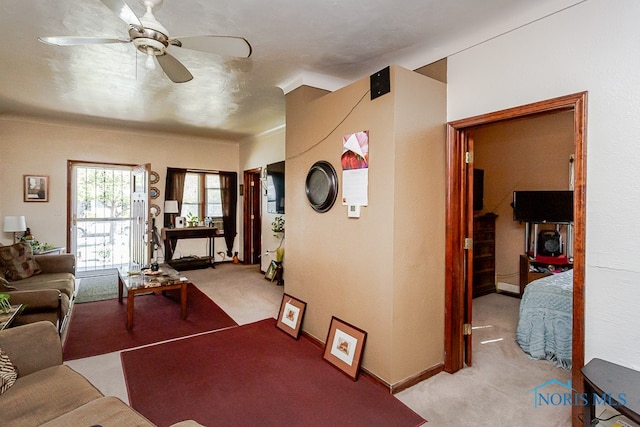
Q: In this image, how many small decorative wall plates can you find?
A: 3